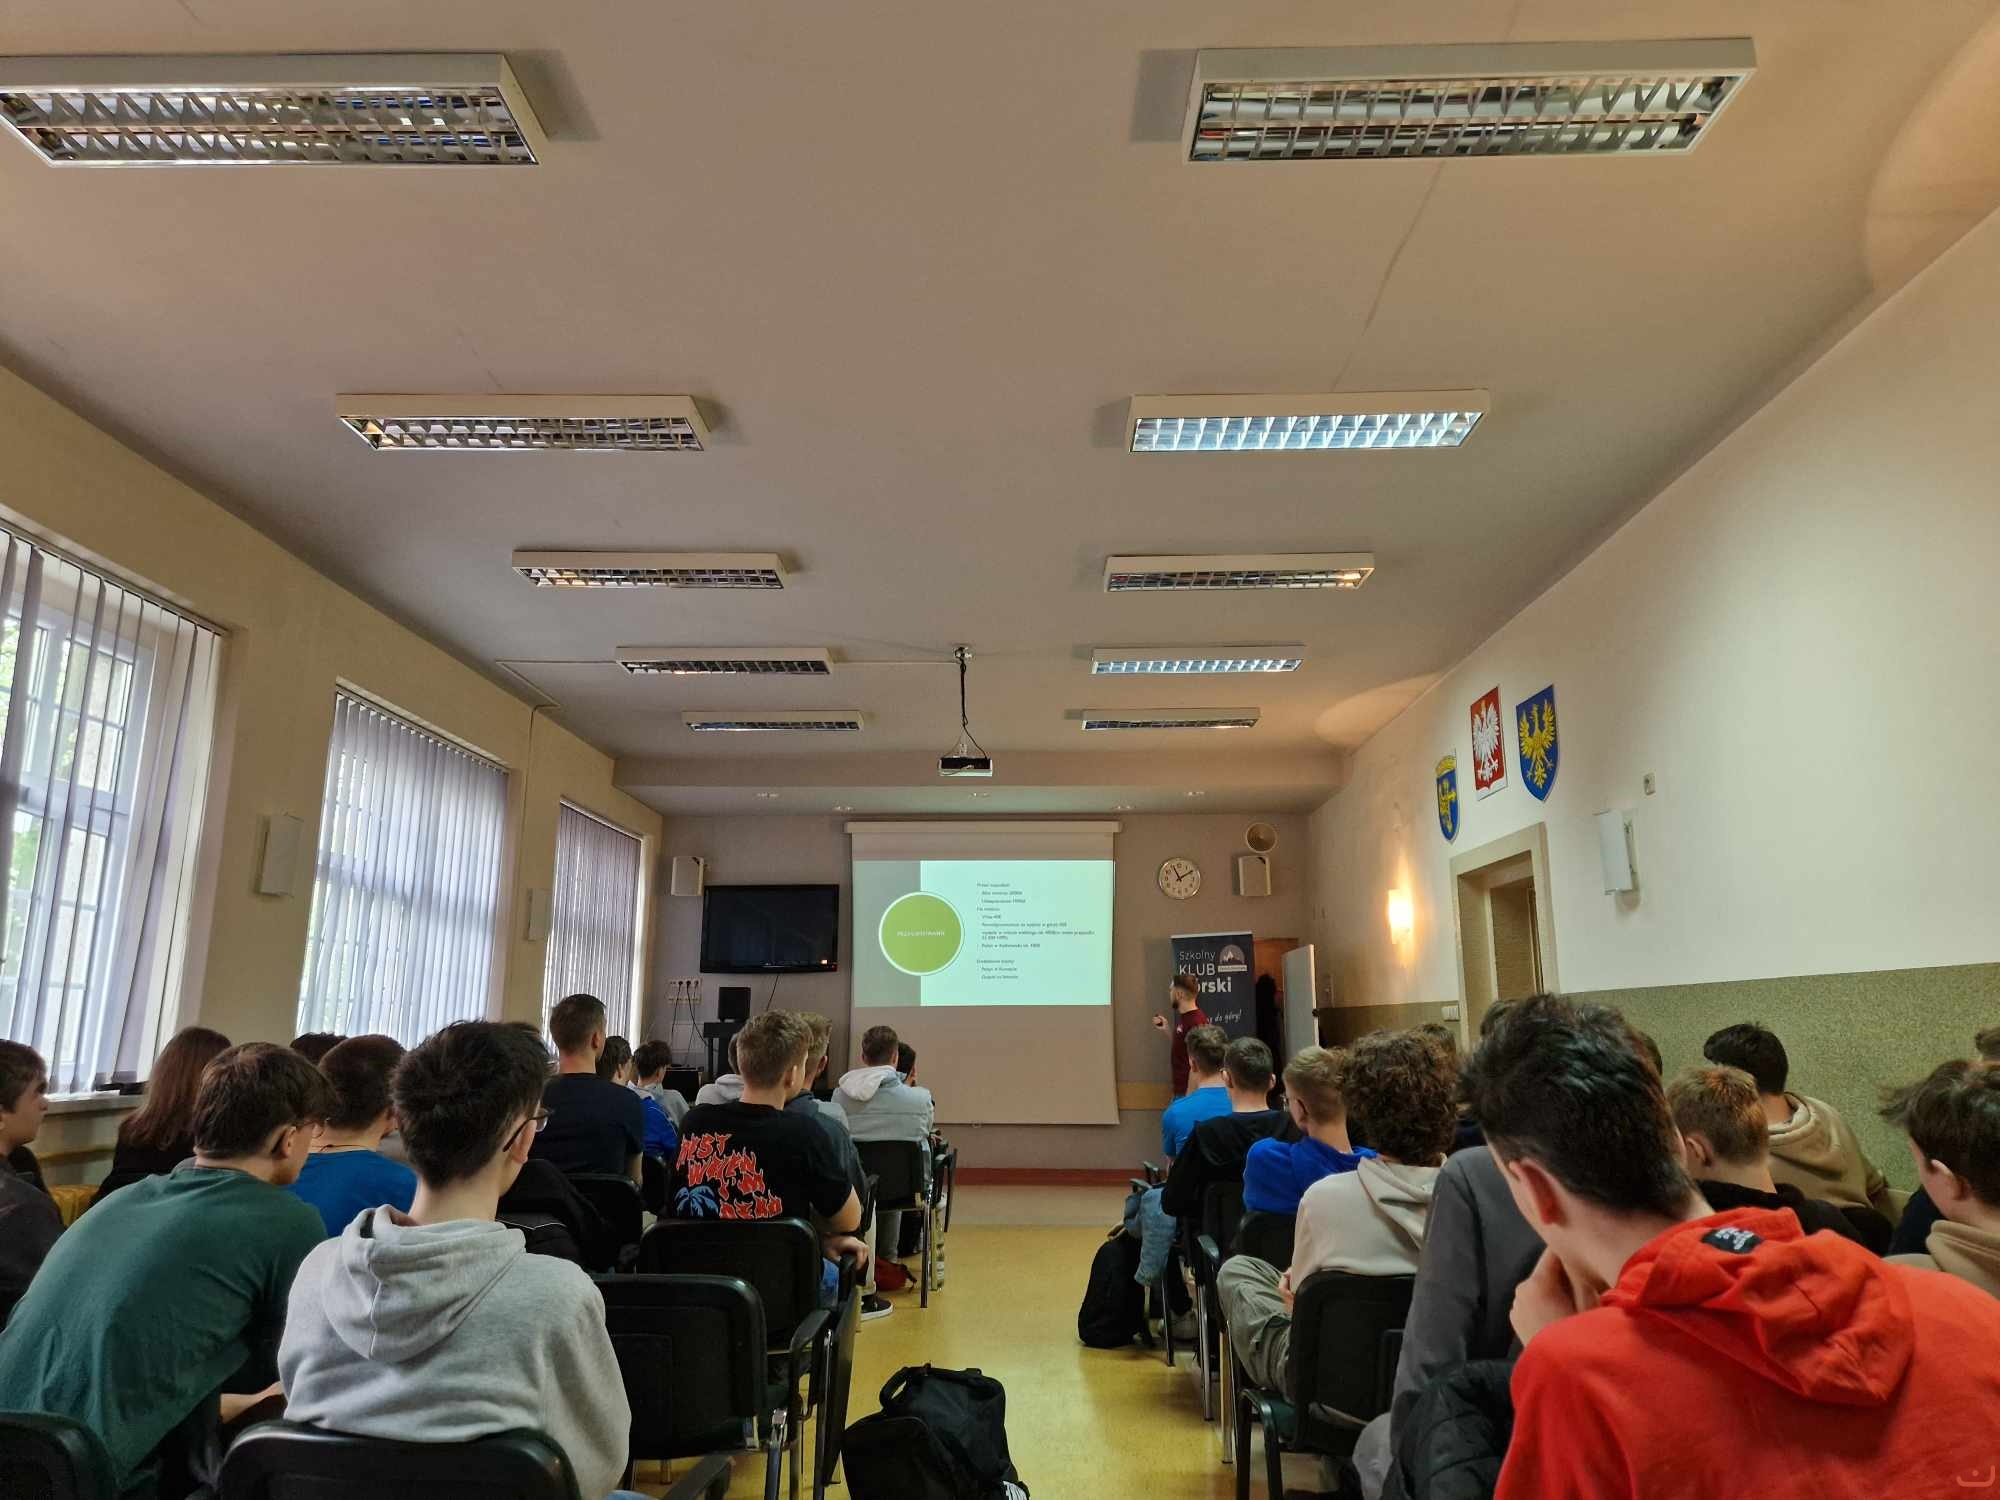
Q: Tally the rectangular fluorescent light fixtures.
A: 10